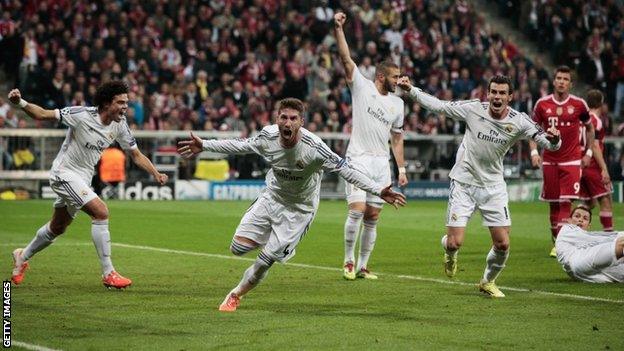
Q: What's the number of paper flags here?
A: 0